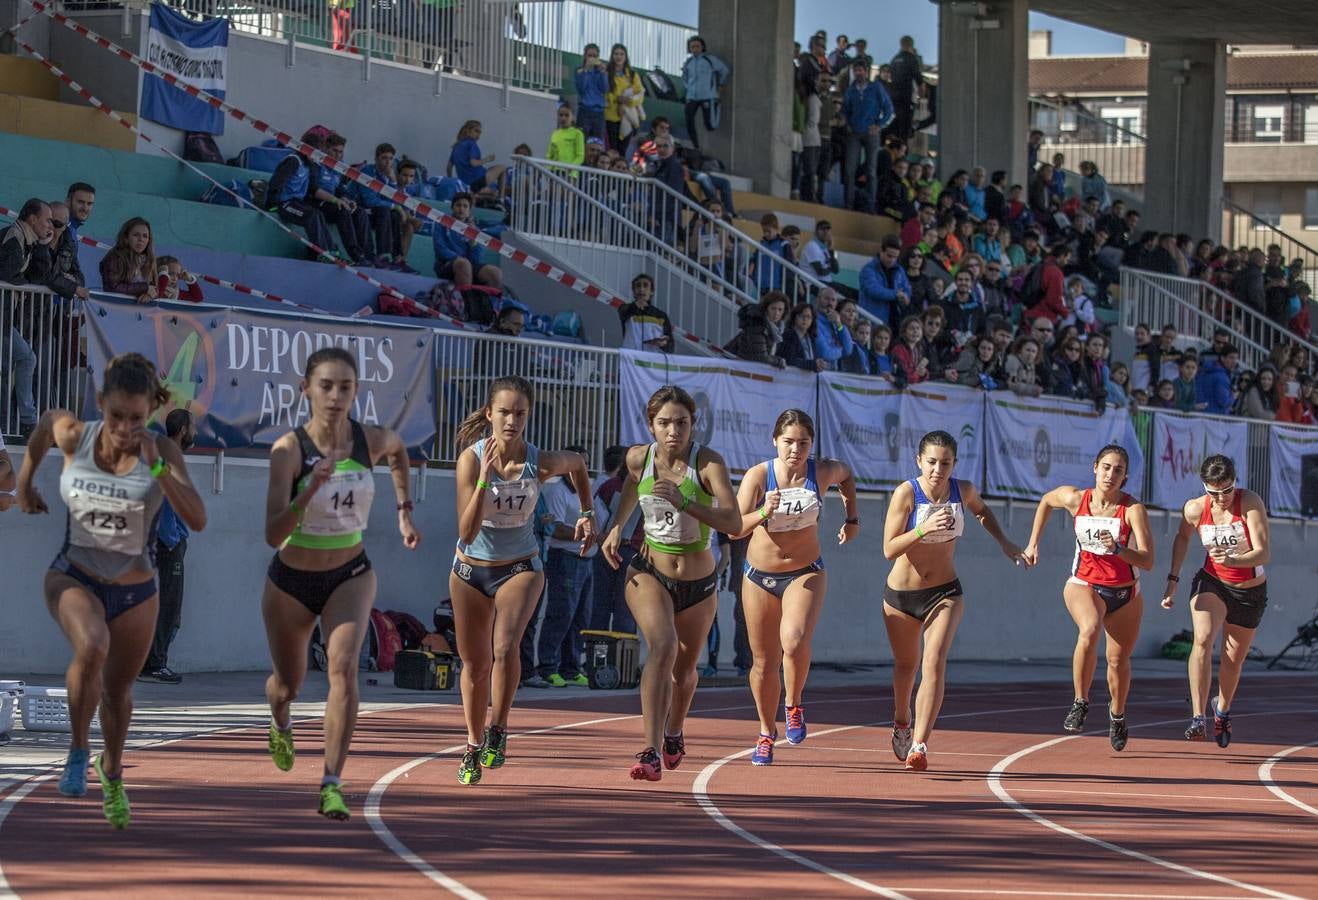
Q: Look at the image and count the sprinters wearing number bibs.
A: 8